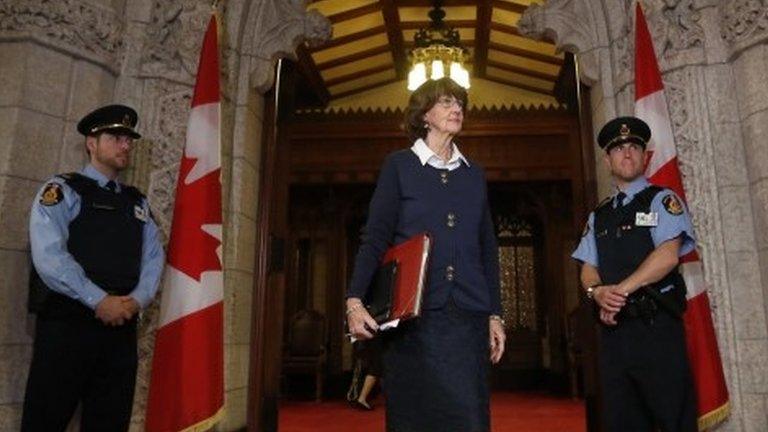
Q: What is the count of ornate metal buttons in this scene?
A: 6